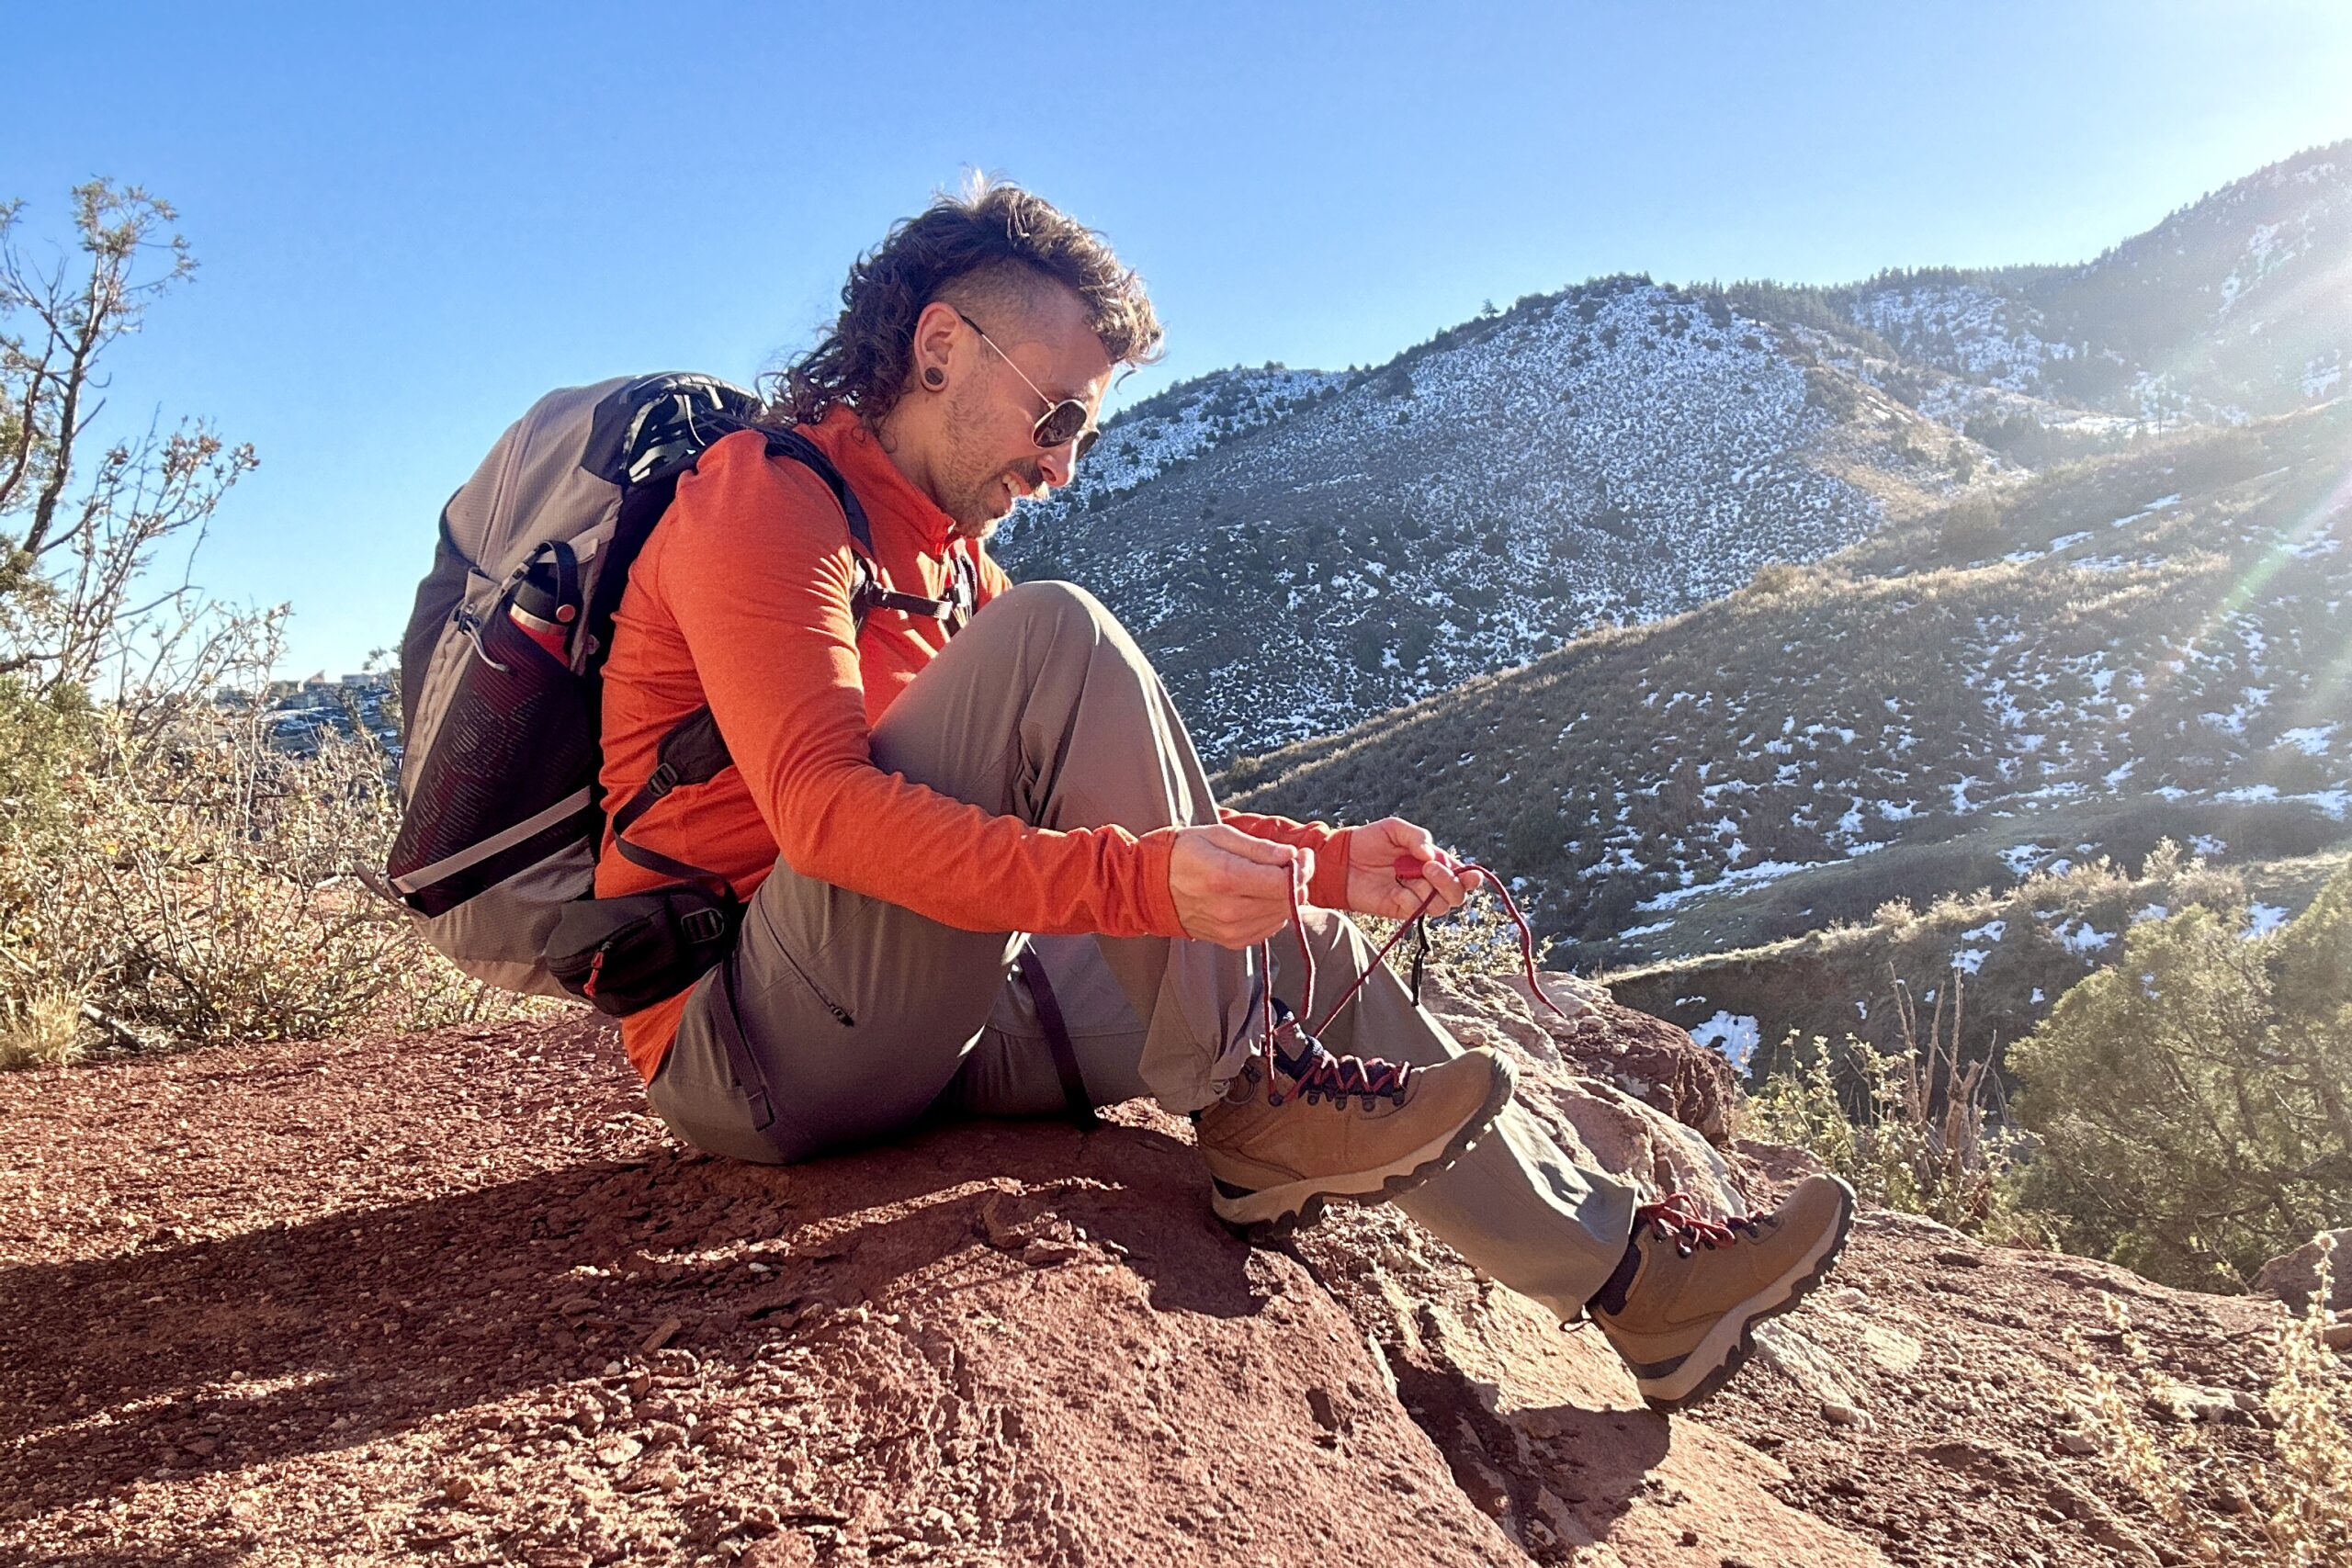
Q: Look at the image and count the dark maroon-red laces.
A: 2